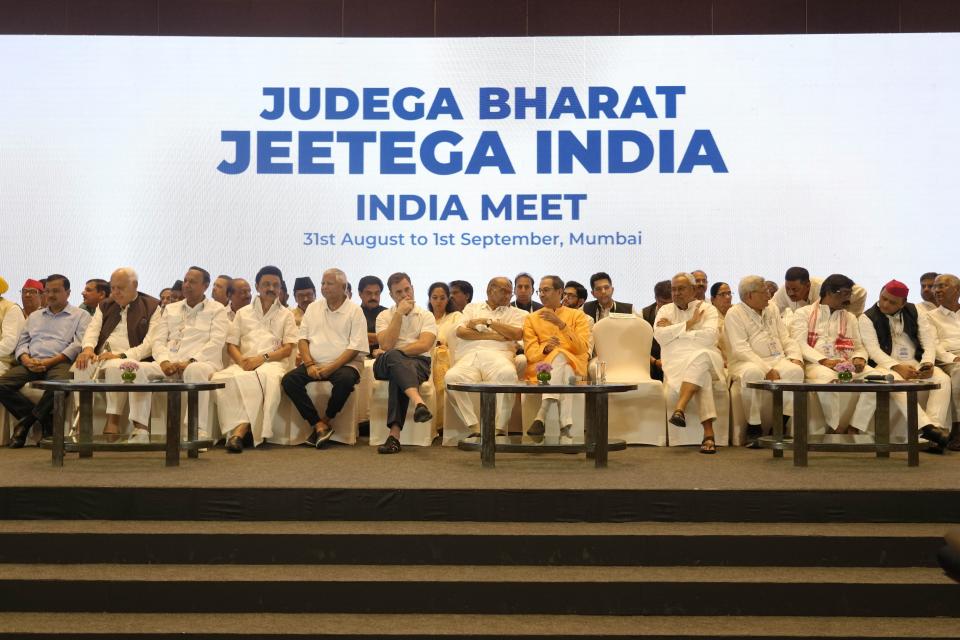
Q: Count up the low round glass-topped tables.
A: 3